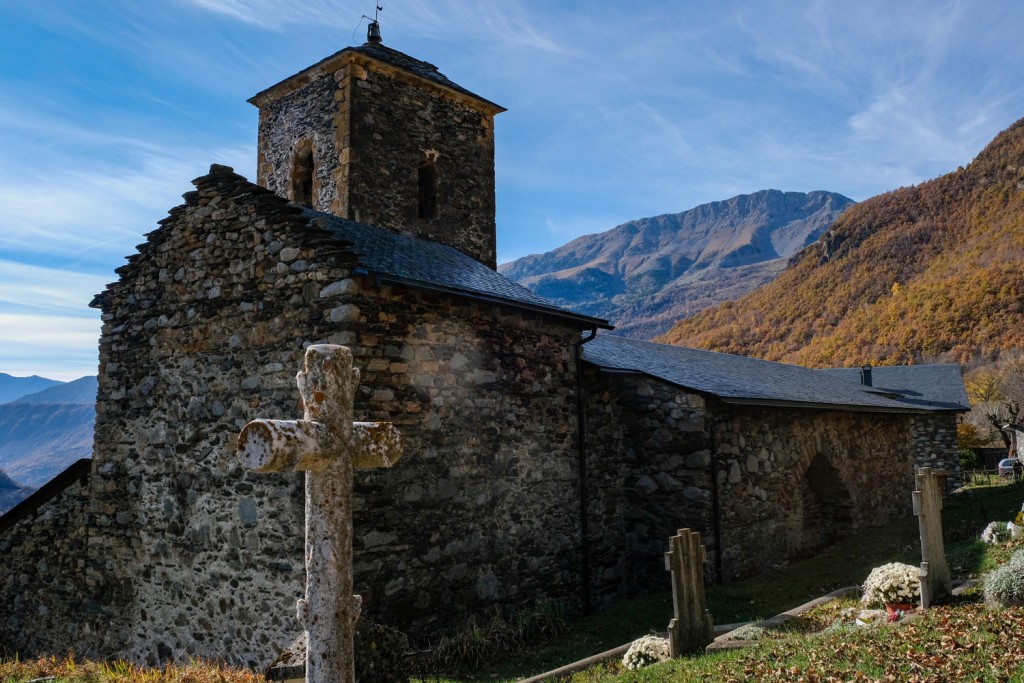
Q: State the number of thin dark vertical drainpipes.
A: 2